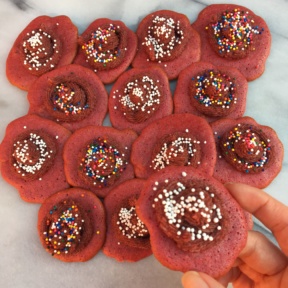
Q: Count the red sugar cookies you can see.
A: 14